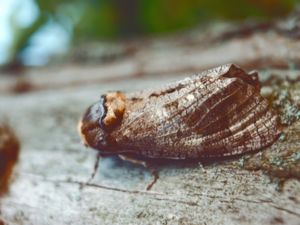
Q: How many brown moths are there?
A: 1